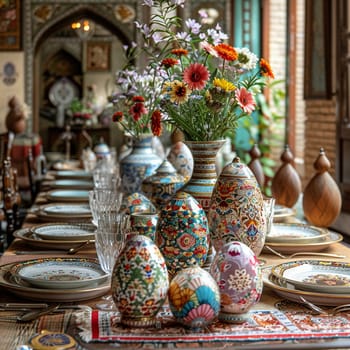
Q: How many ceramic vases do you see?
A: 2